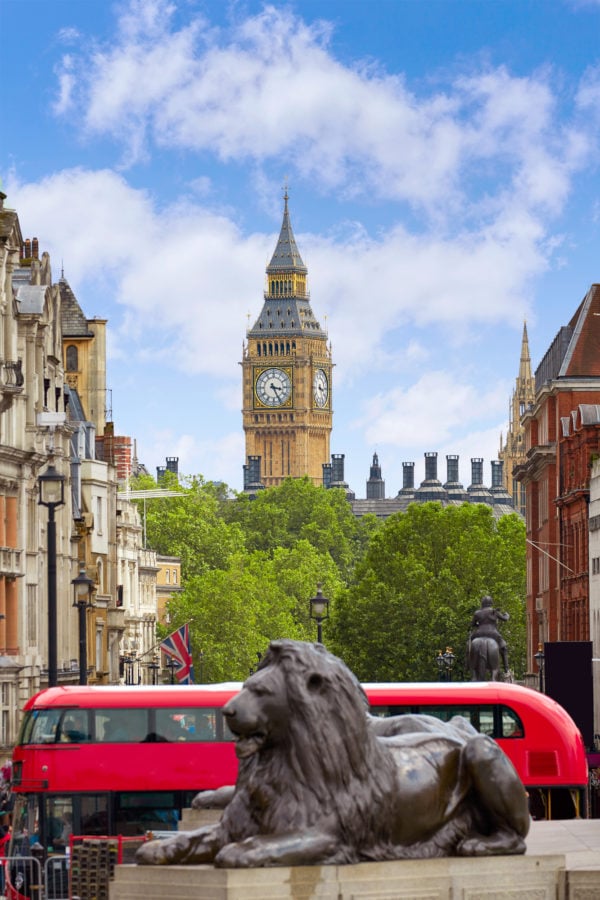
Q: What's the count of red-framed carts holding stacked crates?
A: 1